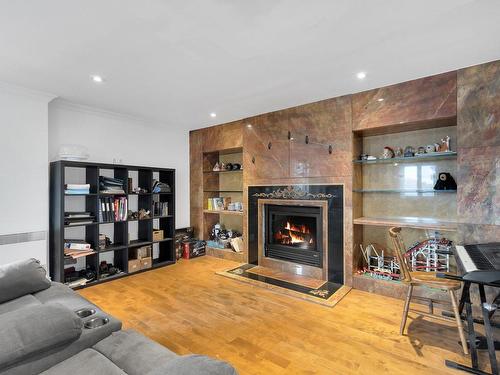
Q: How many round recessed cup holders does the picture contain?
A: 2